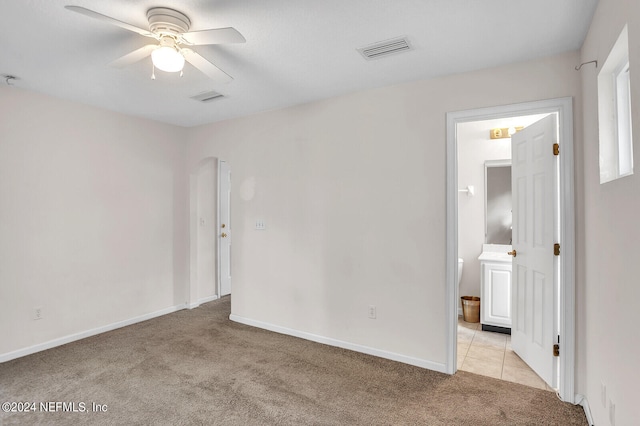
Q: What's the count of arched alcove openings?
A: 1